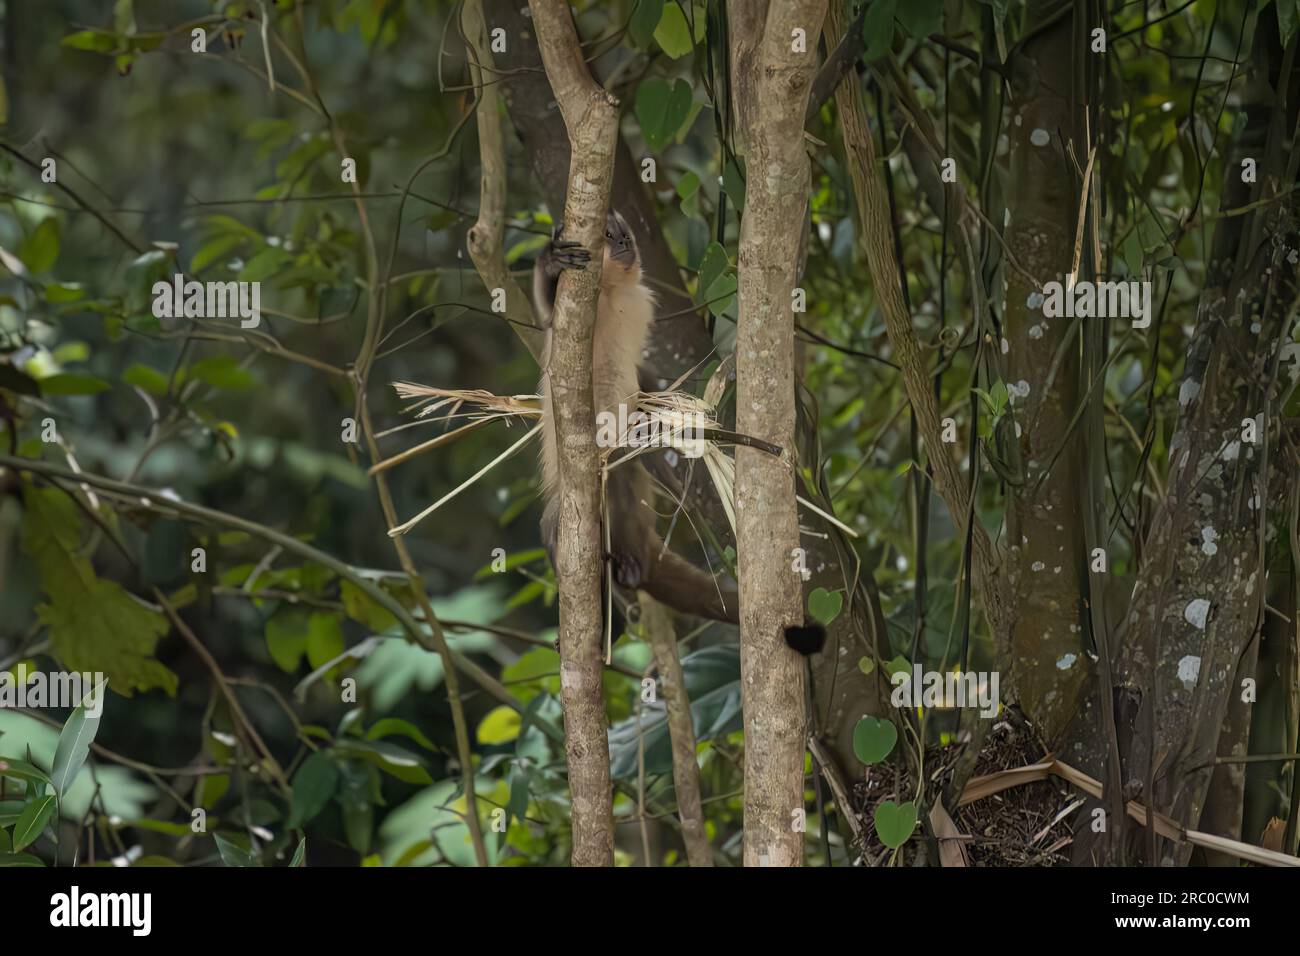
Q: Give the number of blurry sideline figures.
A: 0